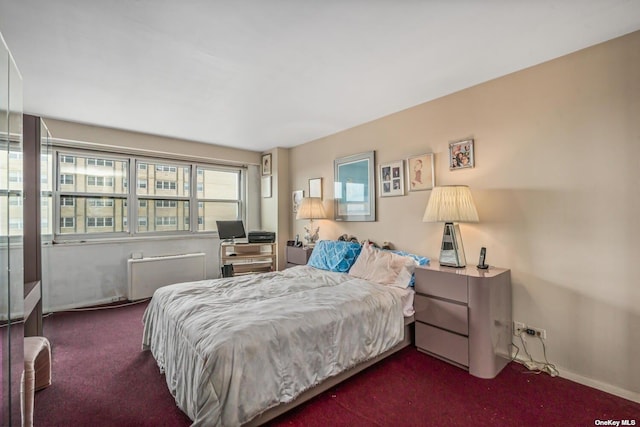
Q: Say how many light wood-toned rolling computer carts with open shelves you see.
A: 1